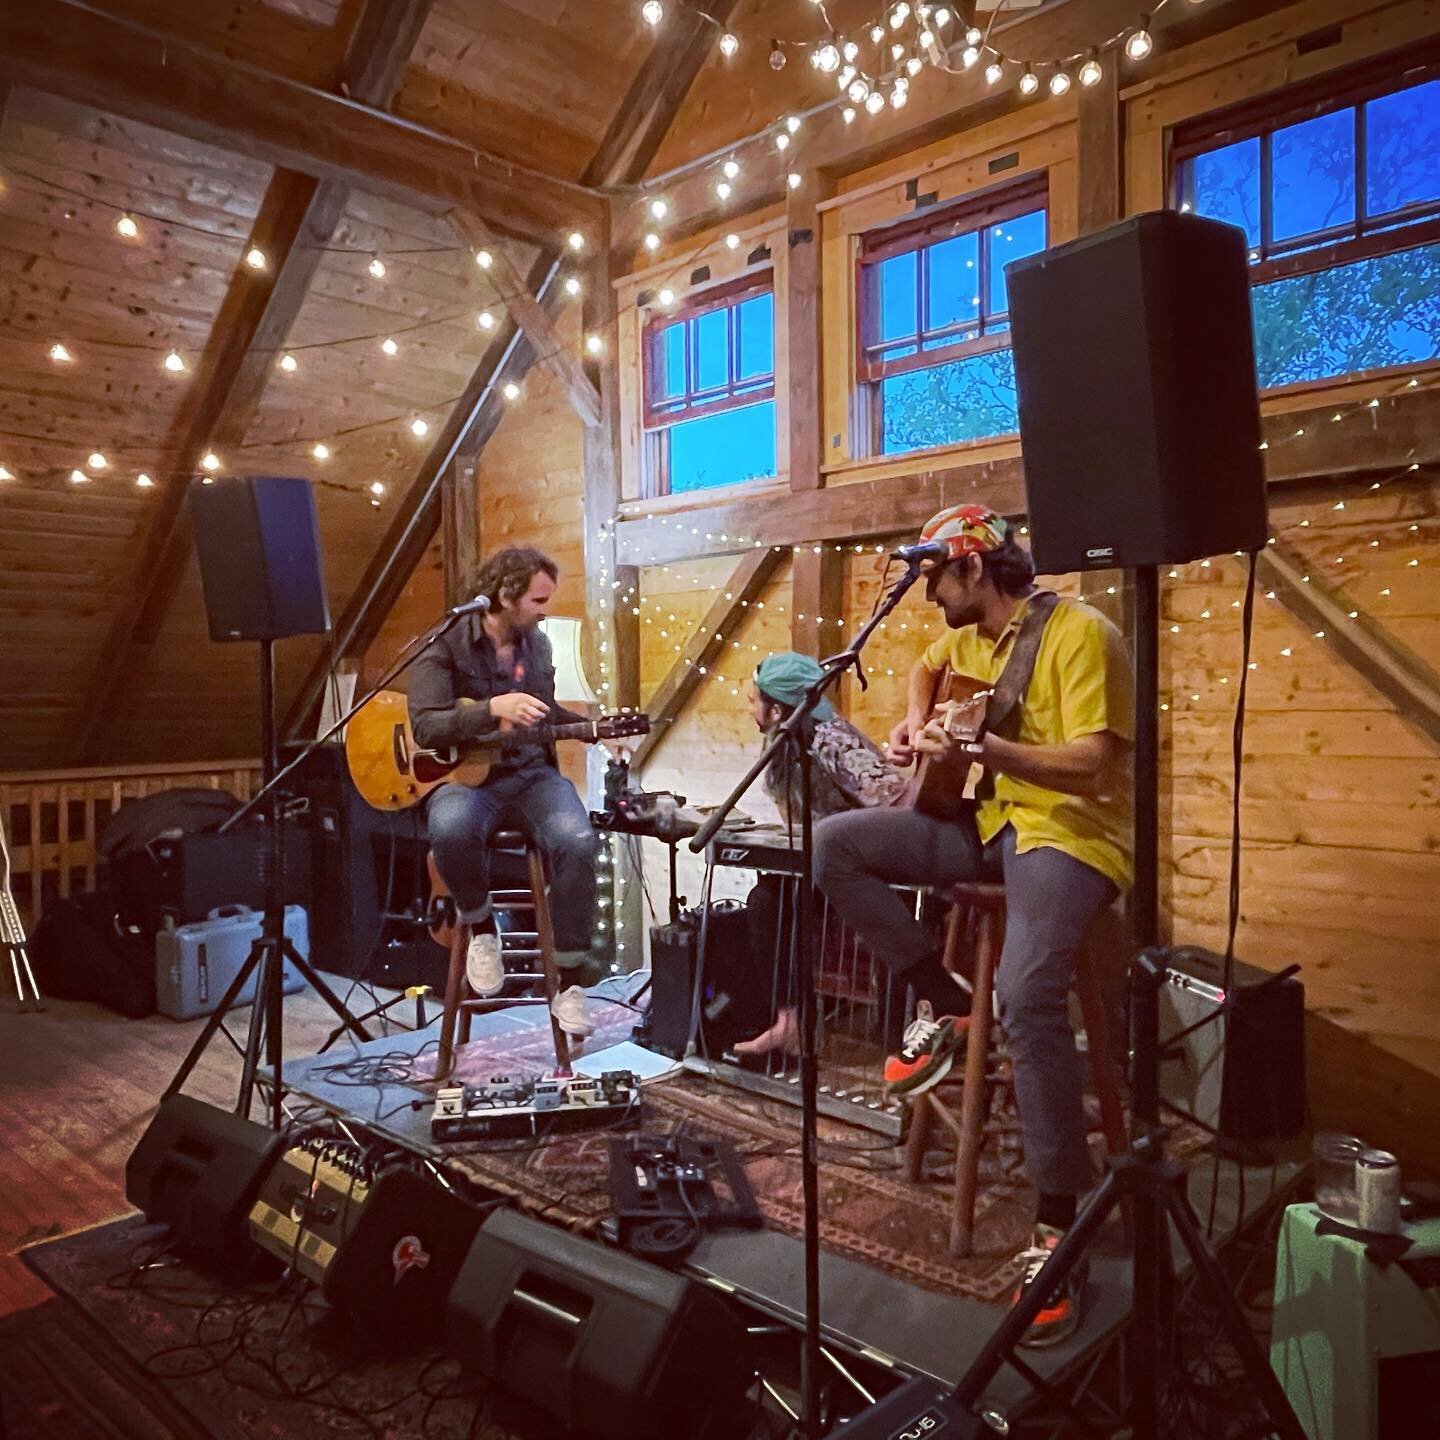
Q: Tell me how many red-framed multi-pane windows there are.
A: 3